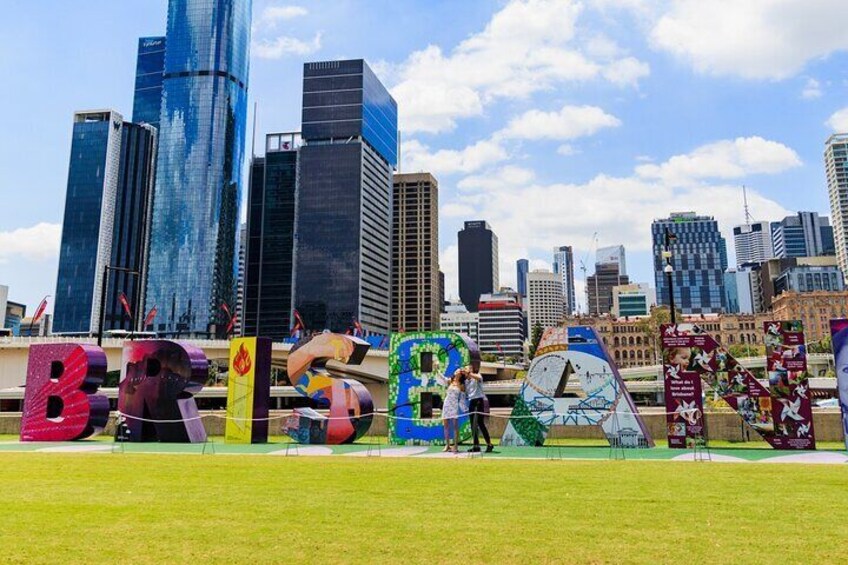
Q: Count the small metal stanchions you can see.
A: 8